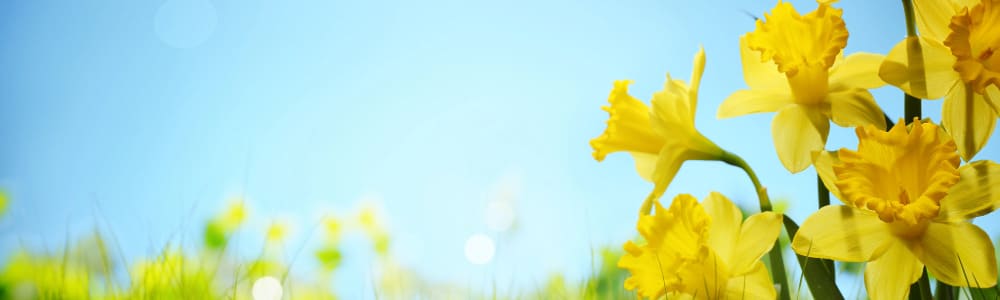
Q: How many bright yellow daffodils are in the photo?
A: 5